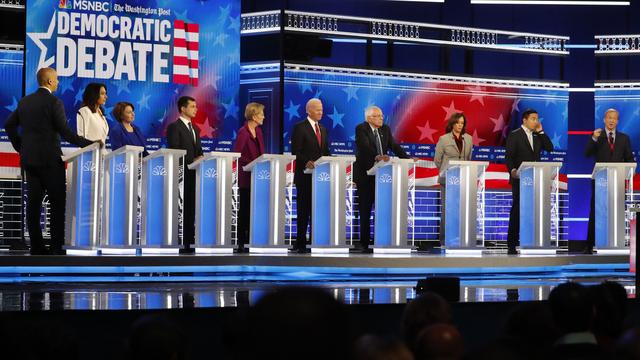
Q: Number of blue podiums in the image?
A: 10